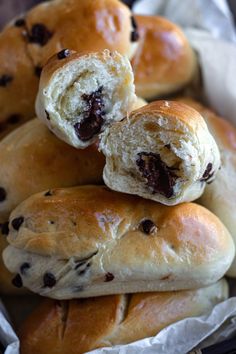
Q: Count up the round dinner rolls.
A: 0